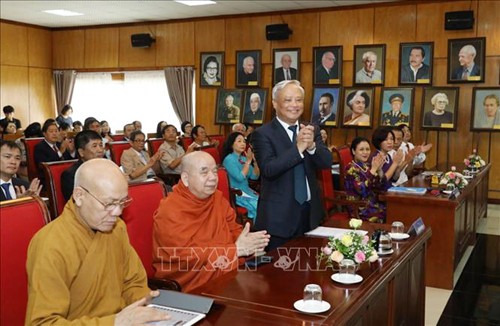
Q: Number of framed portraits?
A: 14